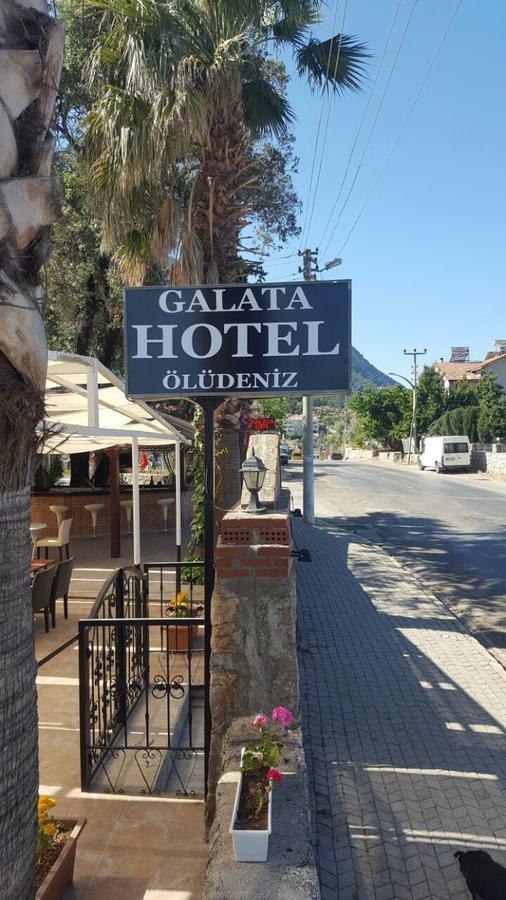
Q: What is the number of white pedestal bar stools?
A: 4